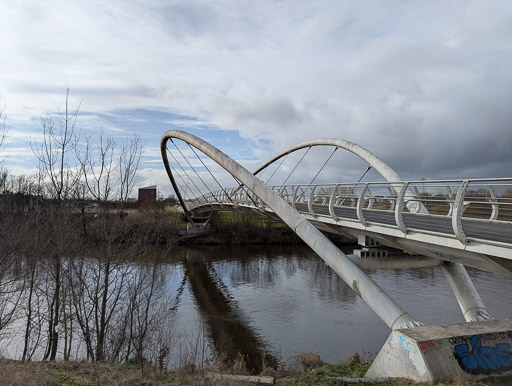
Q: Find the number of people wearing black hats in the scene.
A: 0